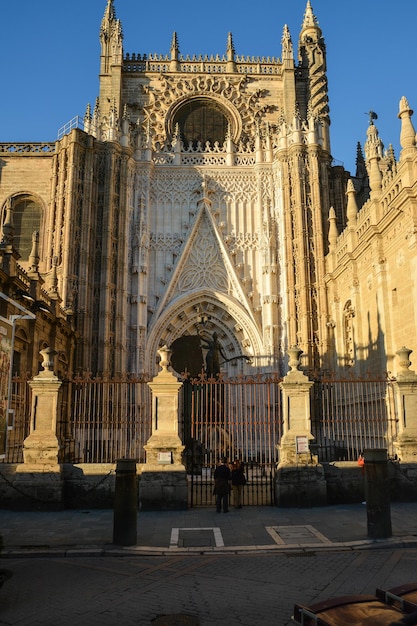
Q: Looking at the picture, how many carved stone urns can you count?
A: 4